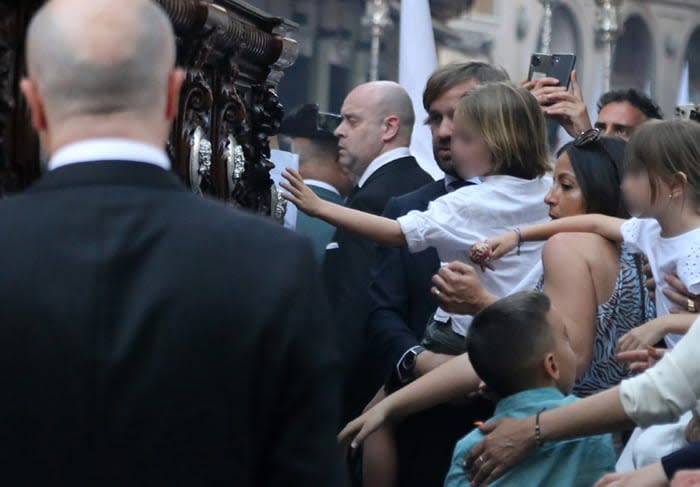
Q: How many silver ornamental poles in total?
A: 3